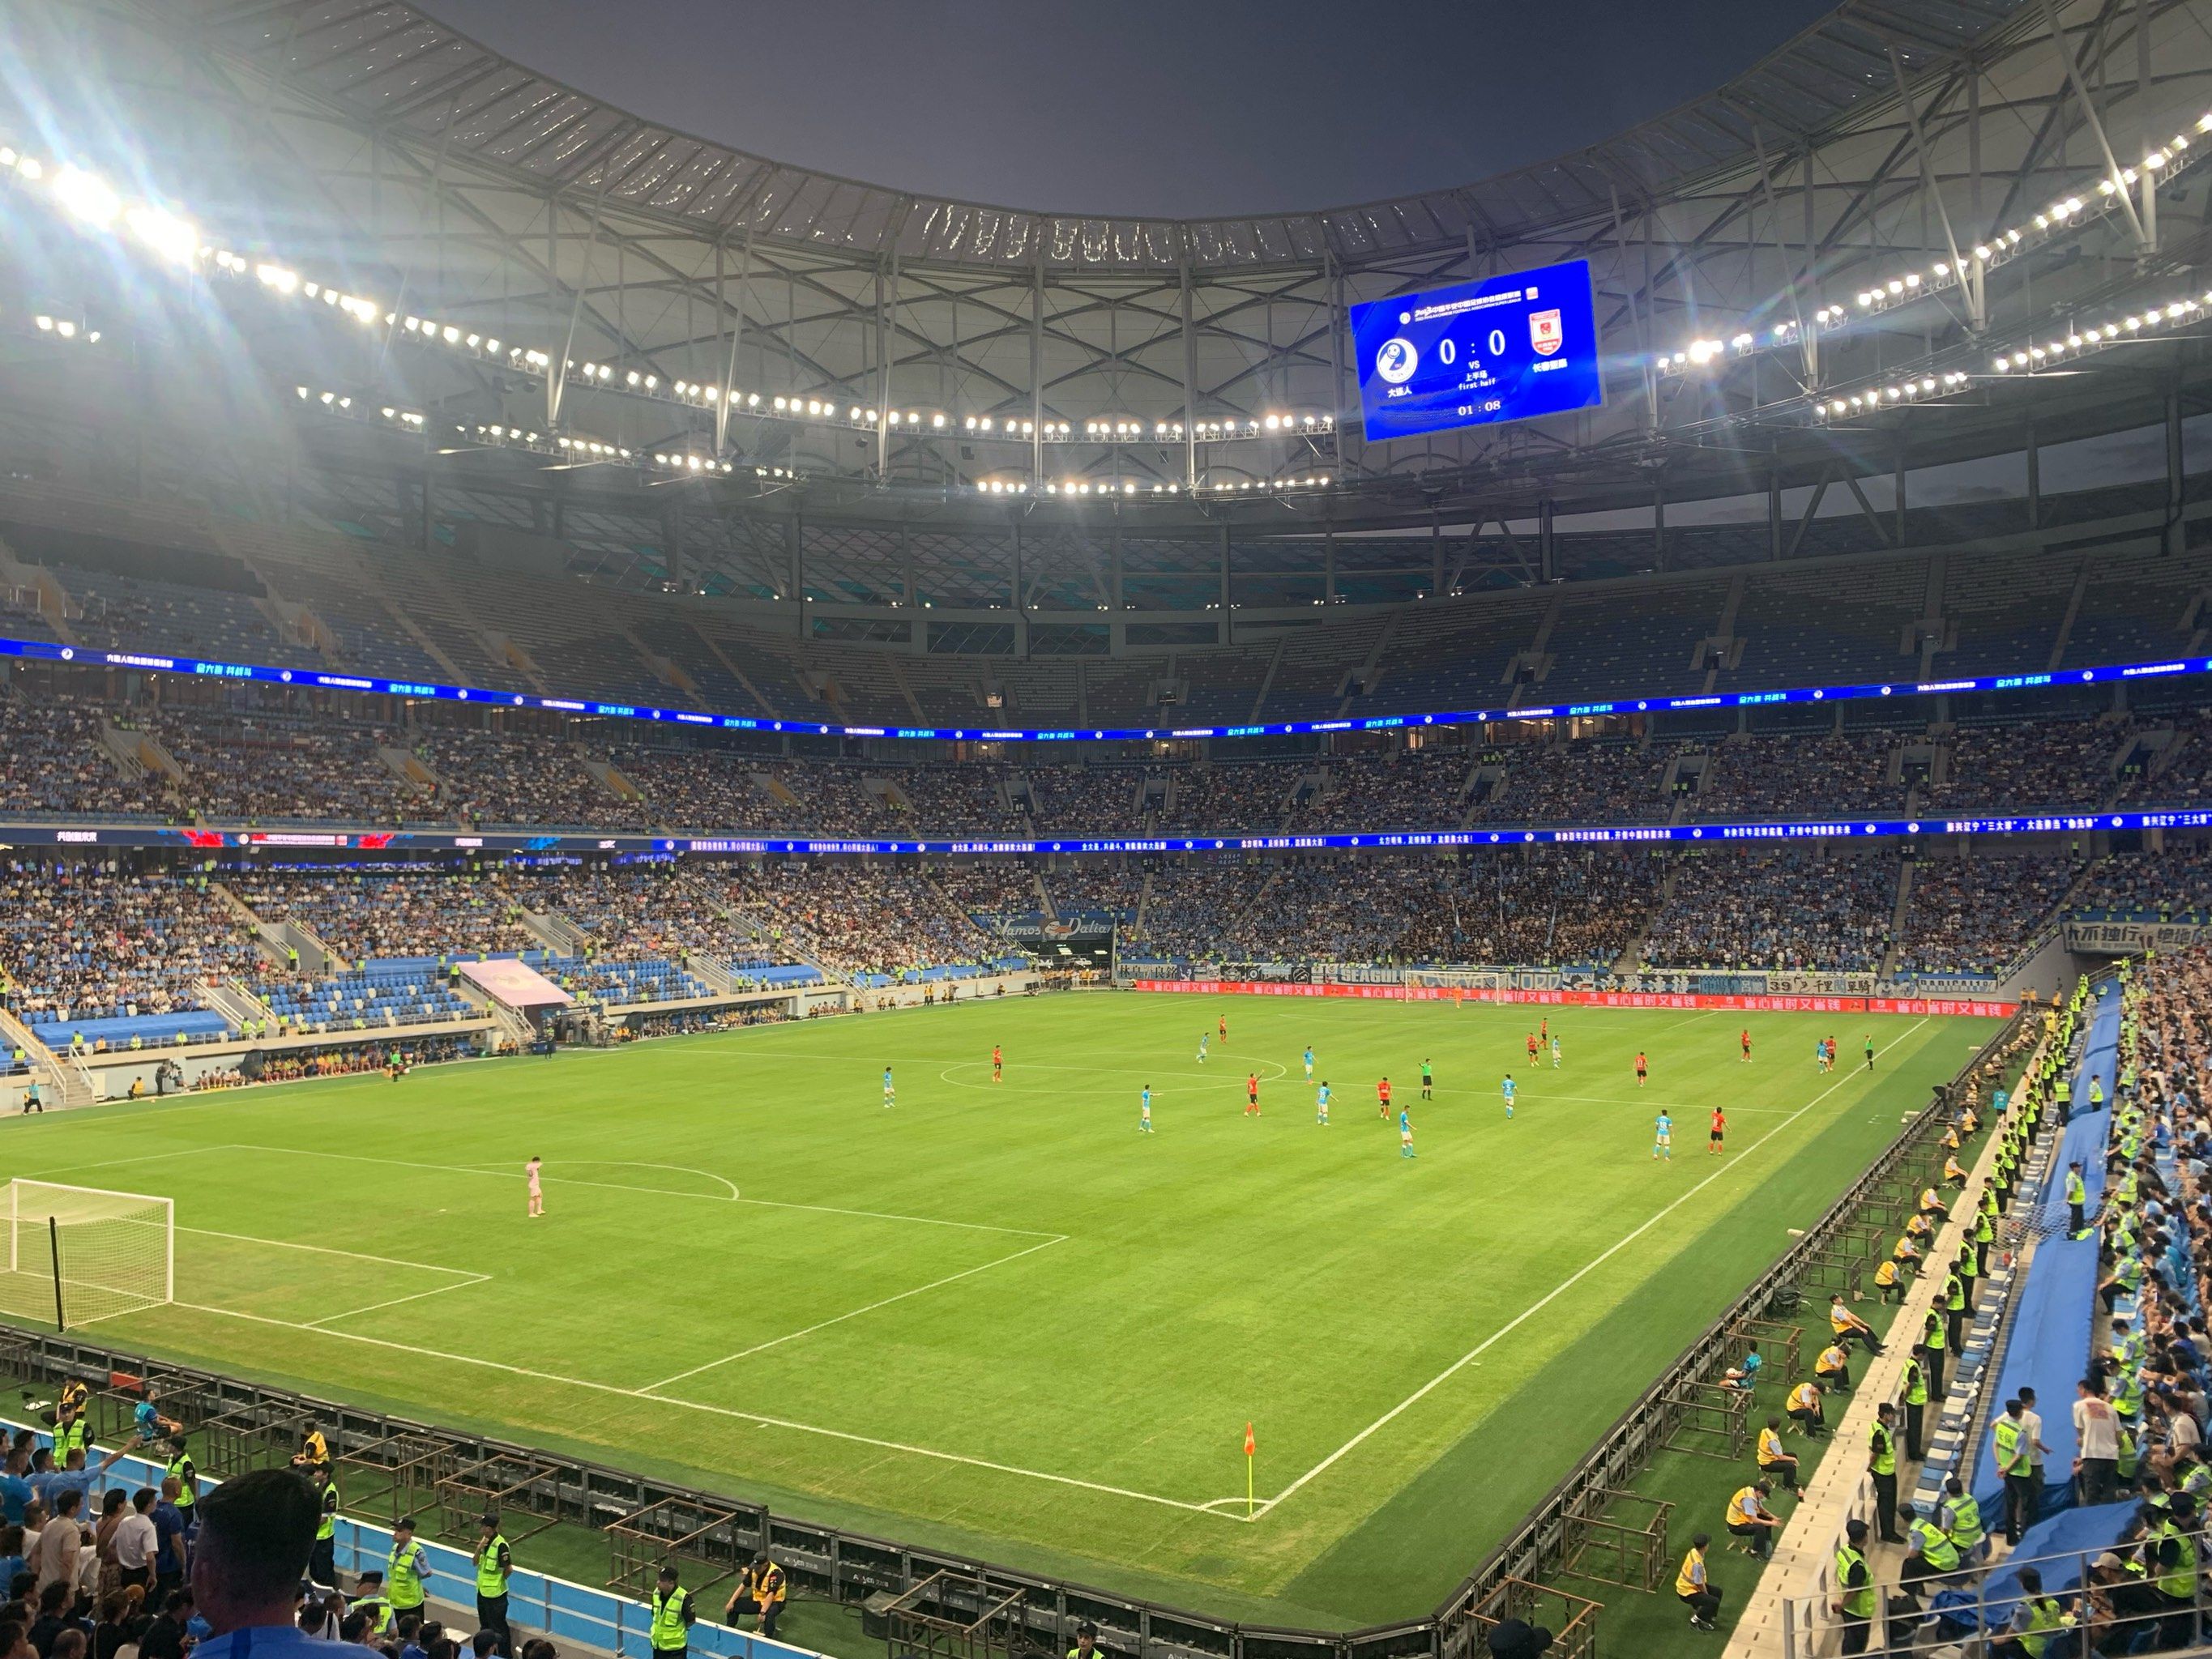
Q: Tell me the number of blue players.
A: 10